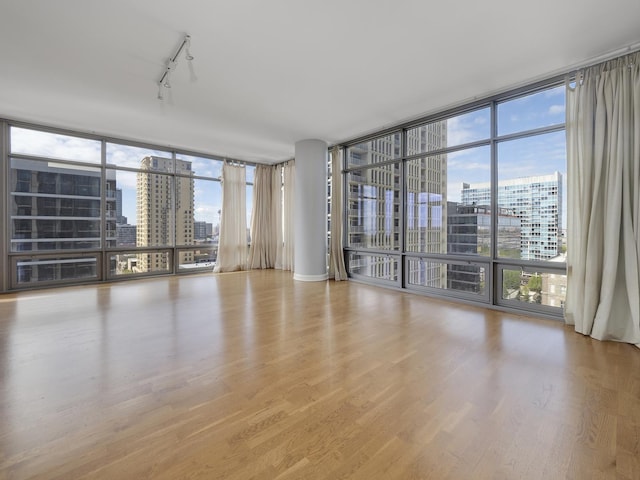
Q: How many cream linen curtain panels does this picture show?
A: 5